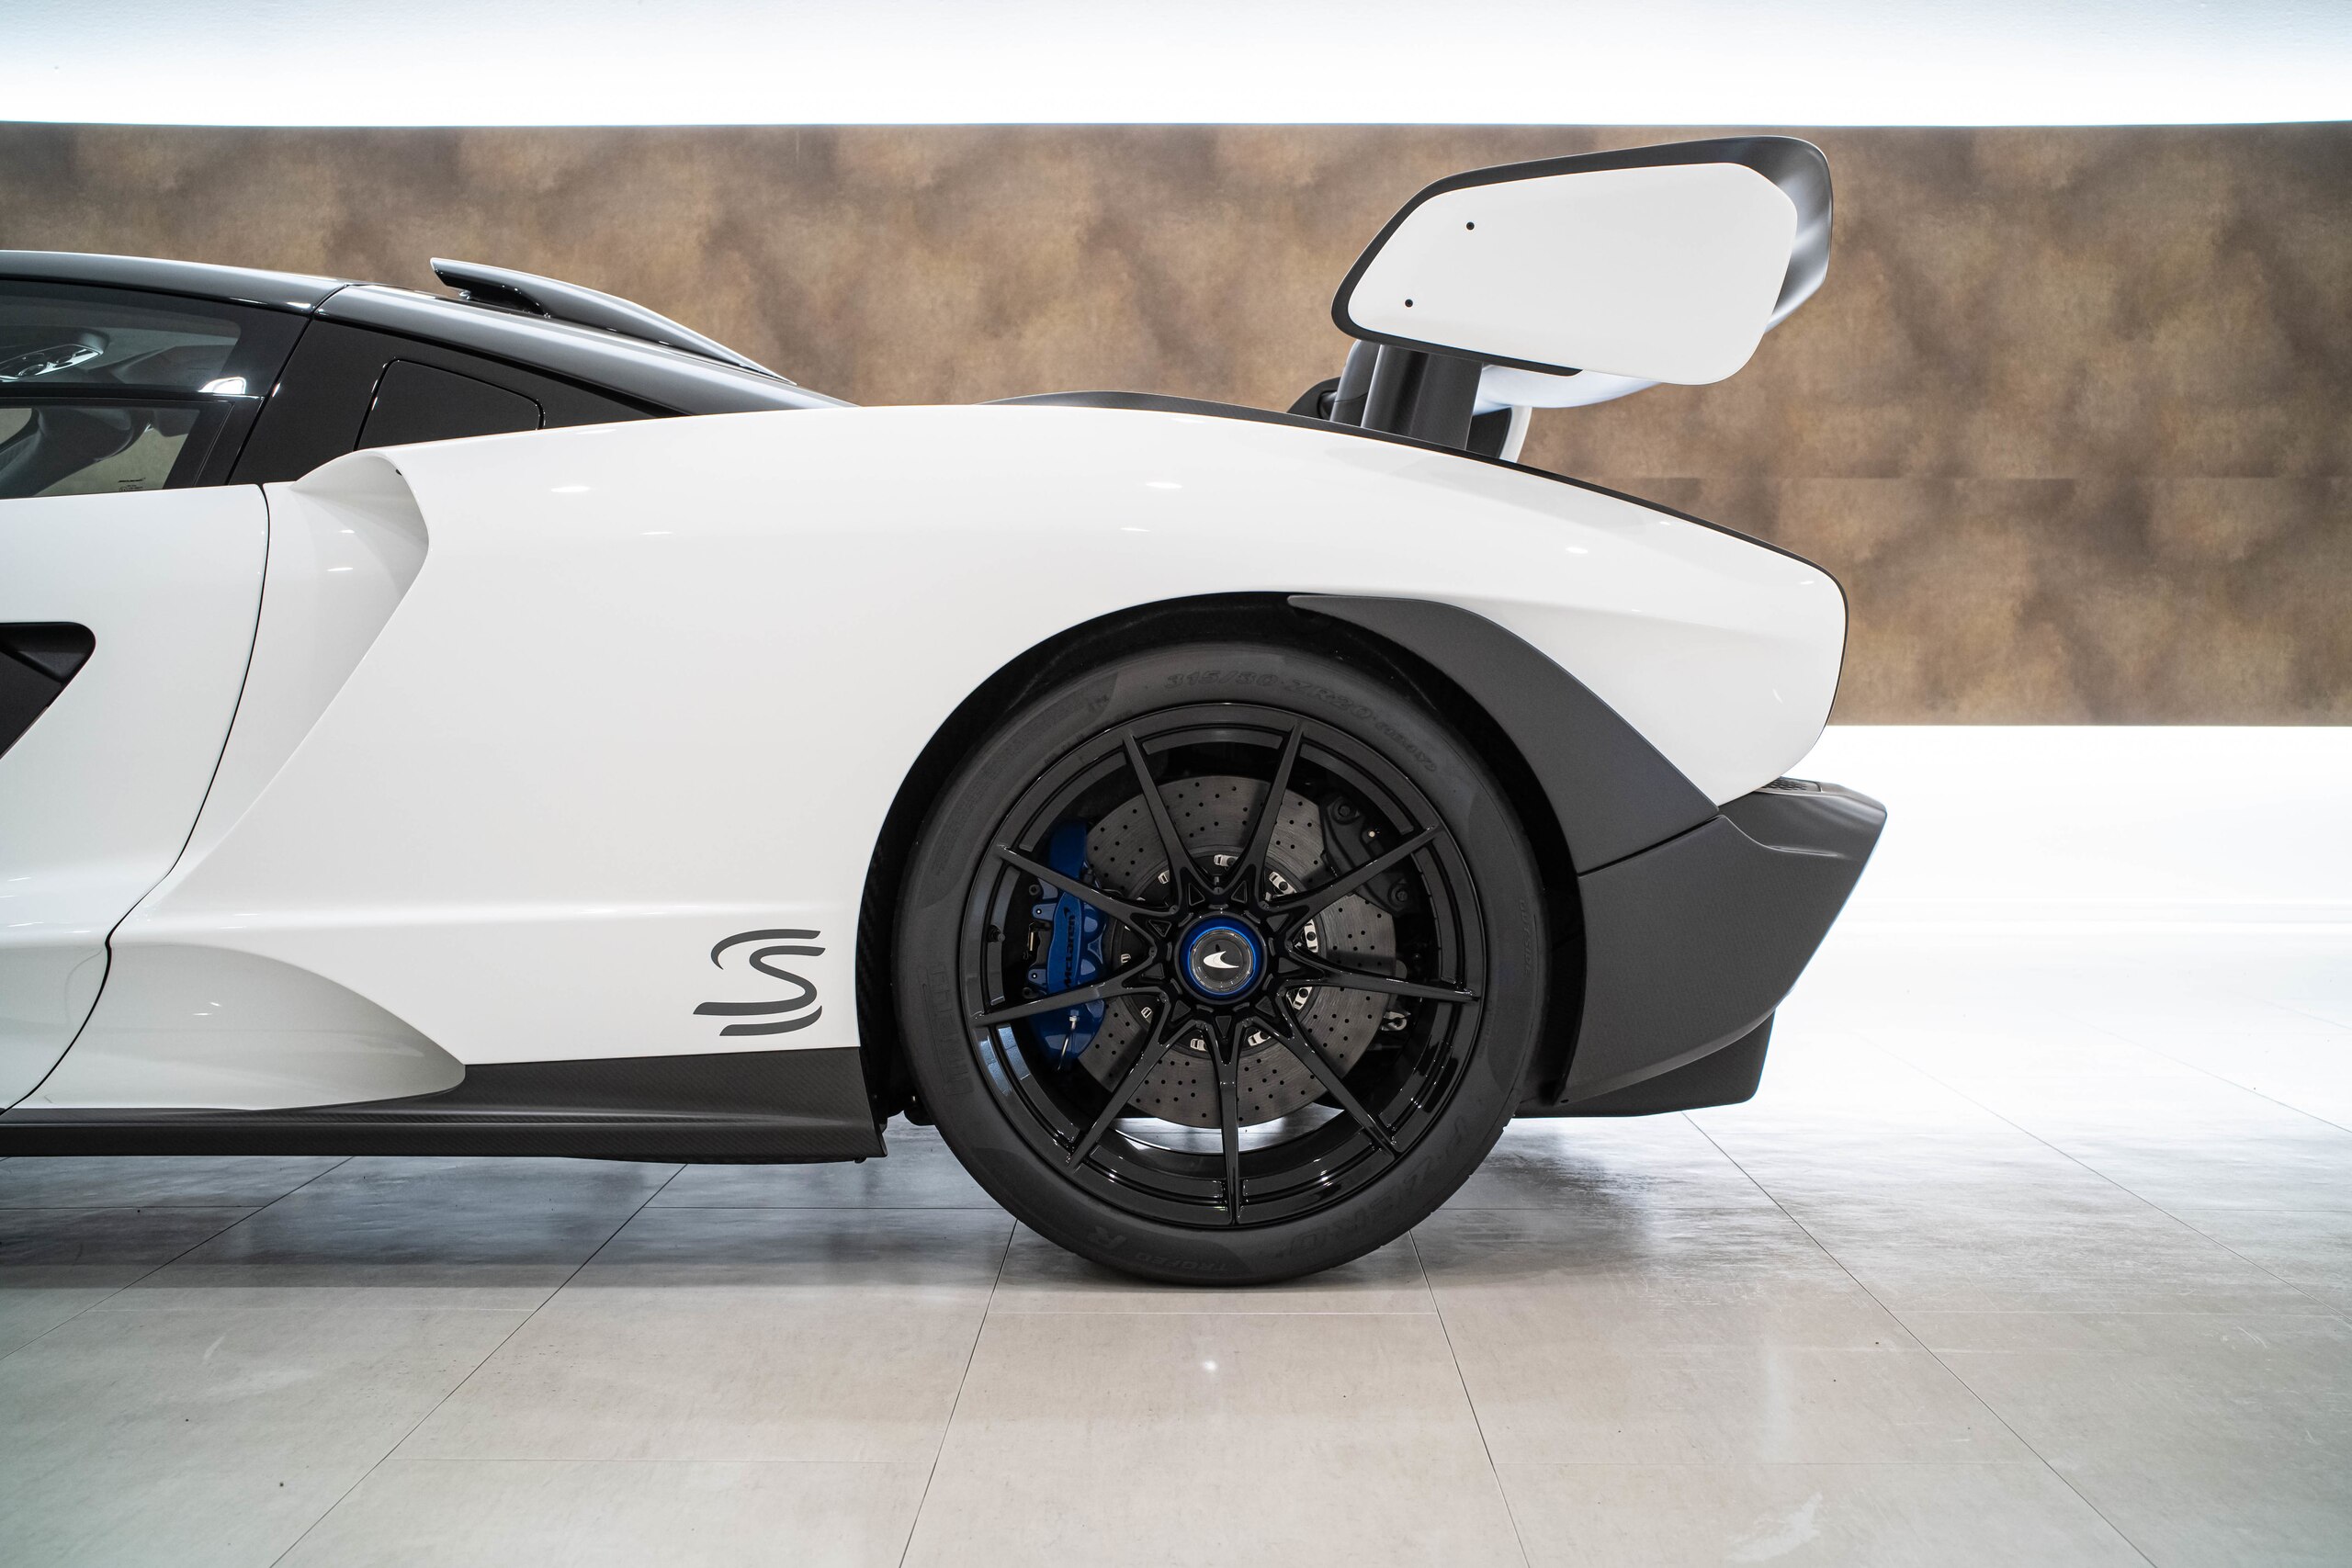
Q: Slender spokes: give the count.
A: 9